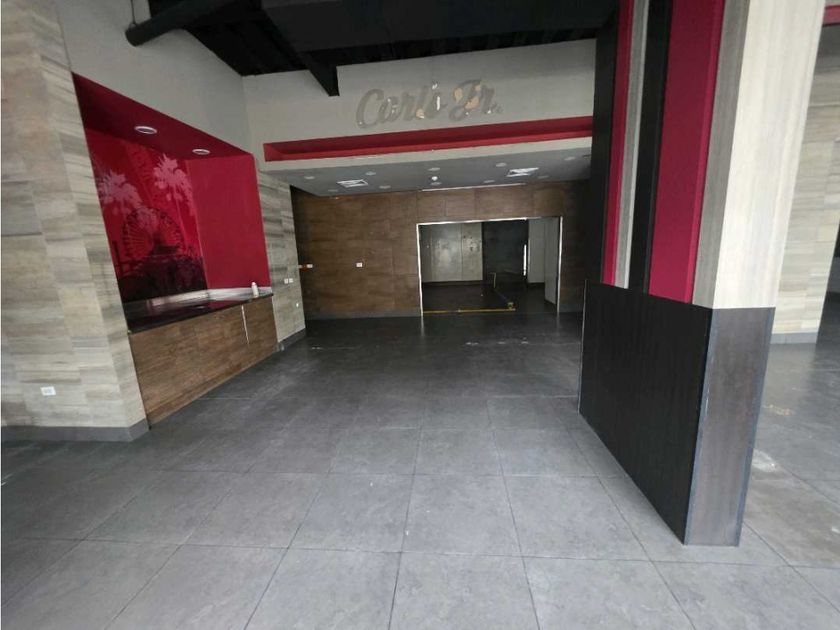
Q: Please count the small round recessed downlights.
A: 12